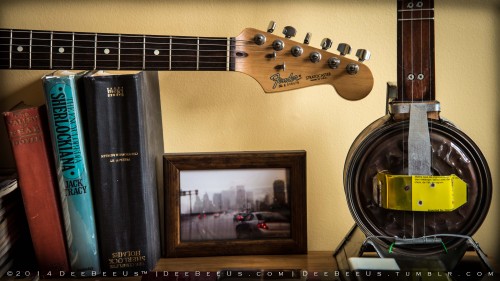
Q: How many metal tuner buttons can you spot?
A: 6